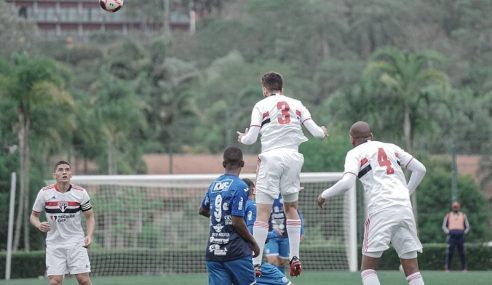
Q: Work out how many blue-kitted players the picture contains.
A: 3